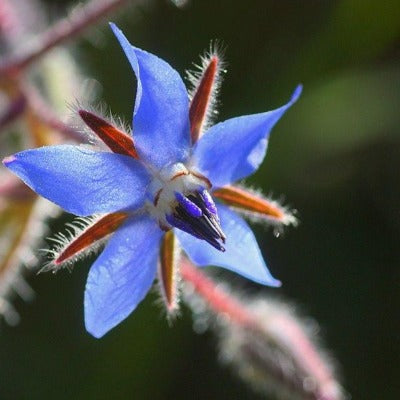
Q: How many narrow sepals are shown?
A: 5